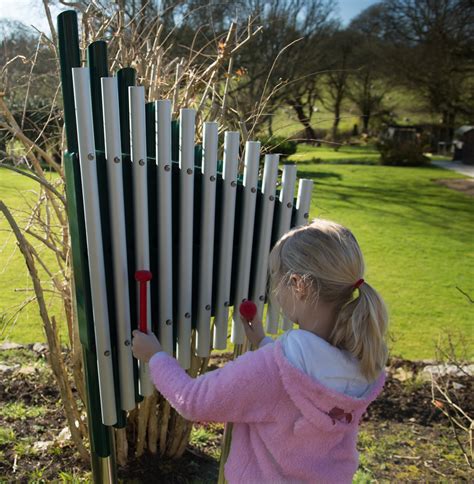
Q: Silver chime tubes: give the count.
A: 11